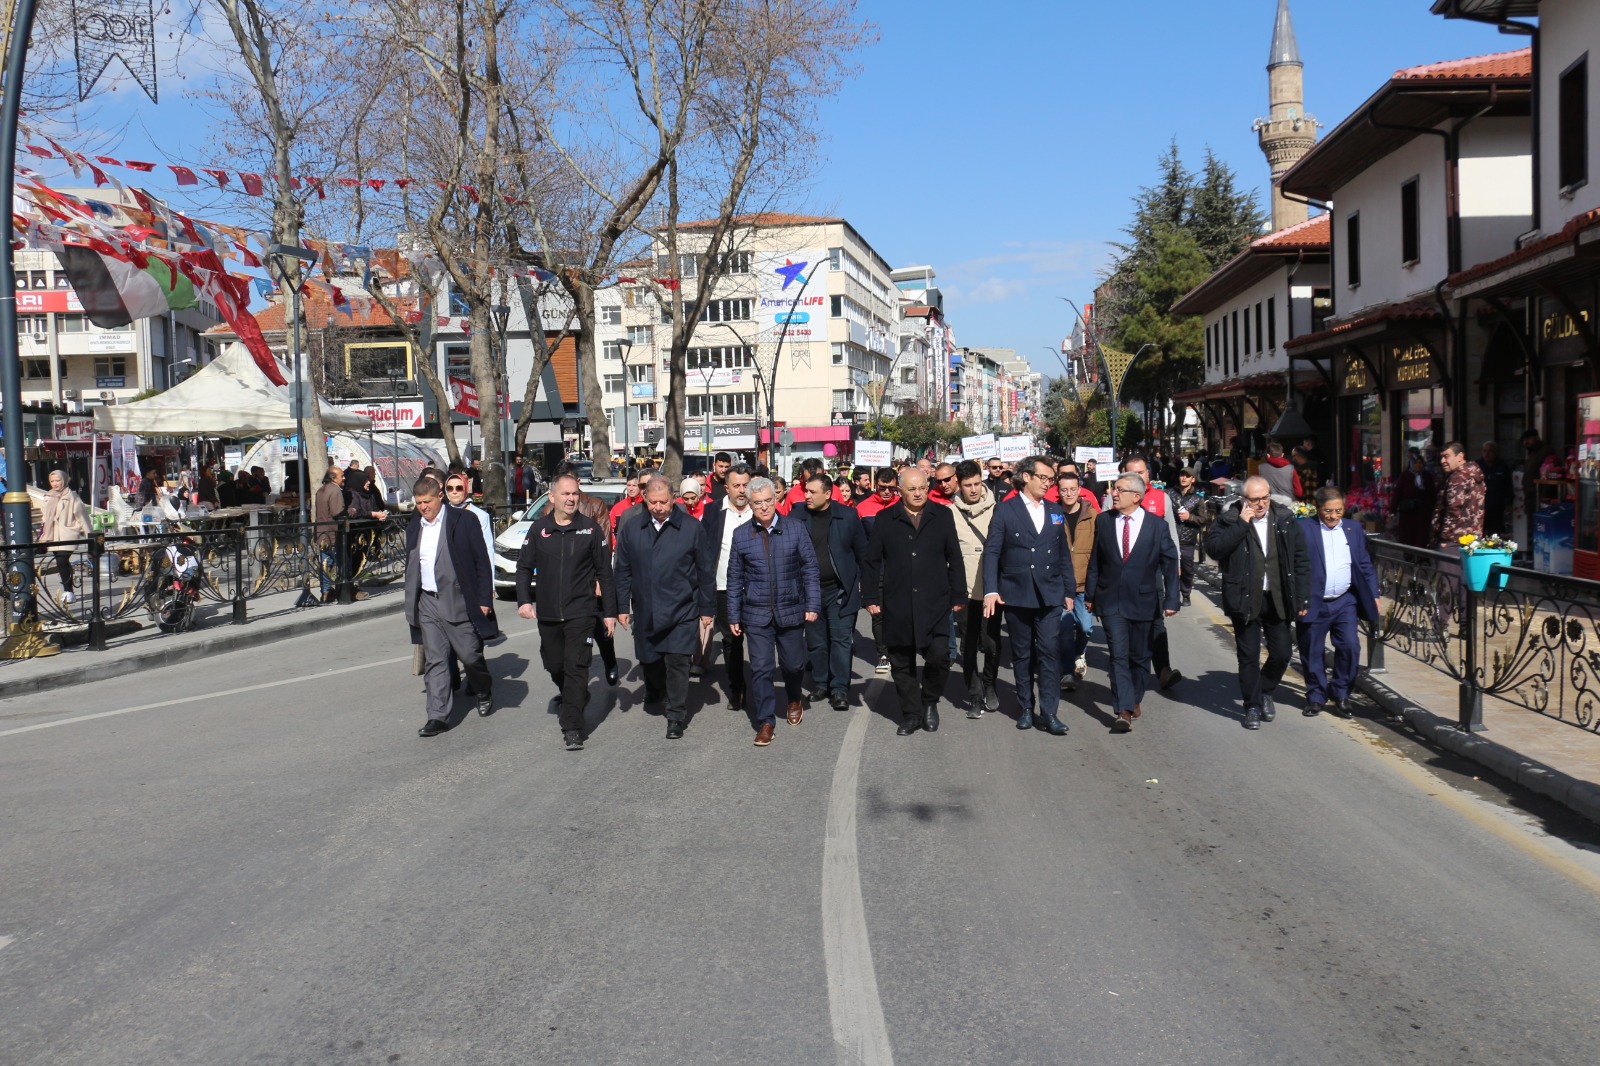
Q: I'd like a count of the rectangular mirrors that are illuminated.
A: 0